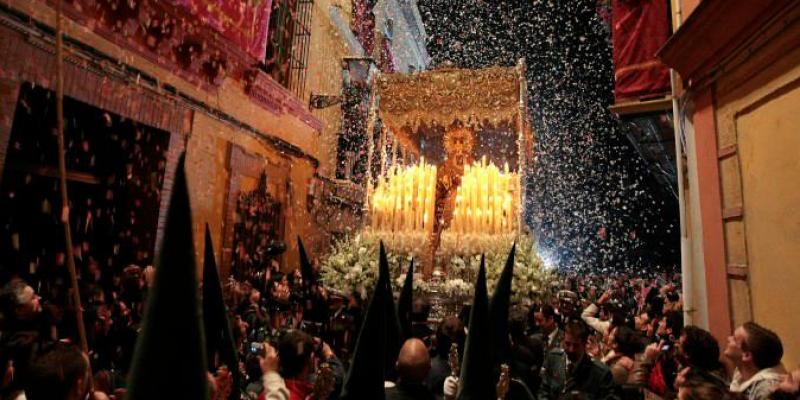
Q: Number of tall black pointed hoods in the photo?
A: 7